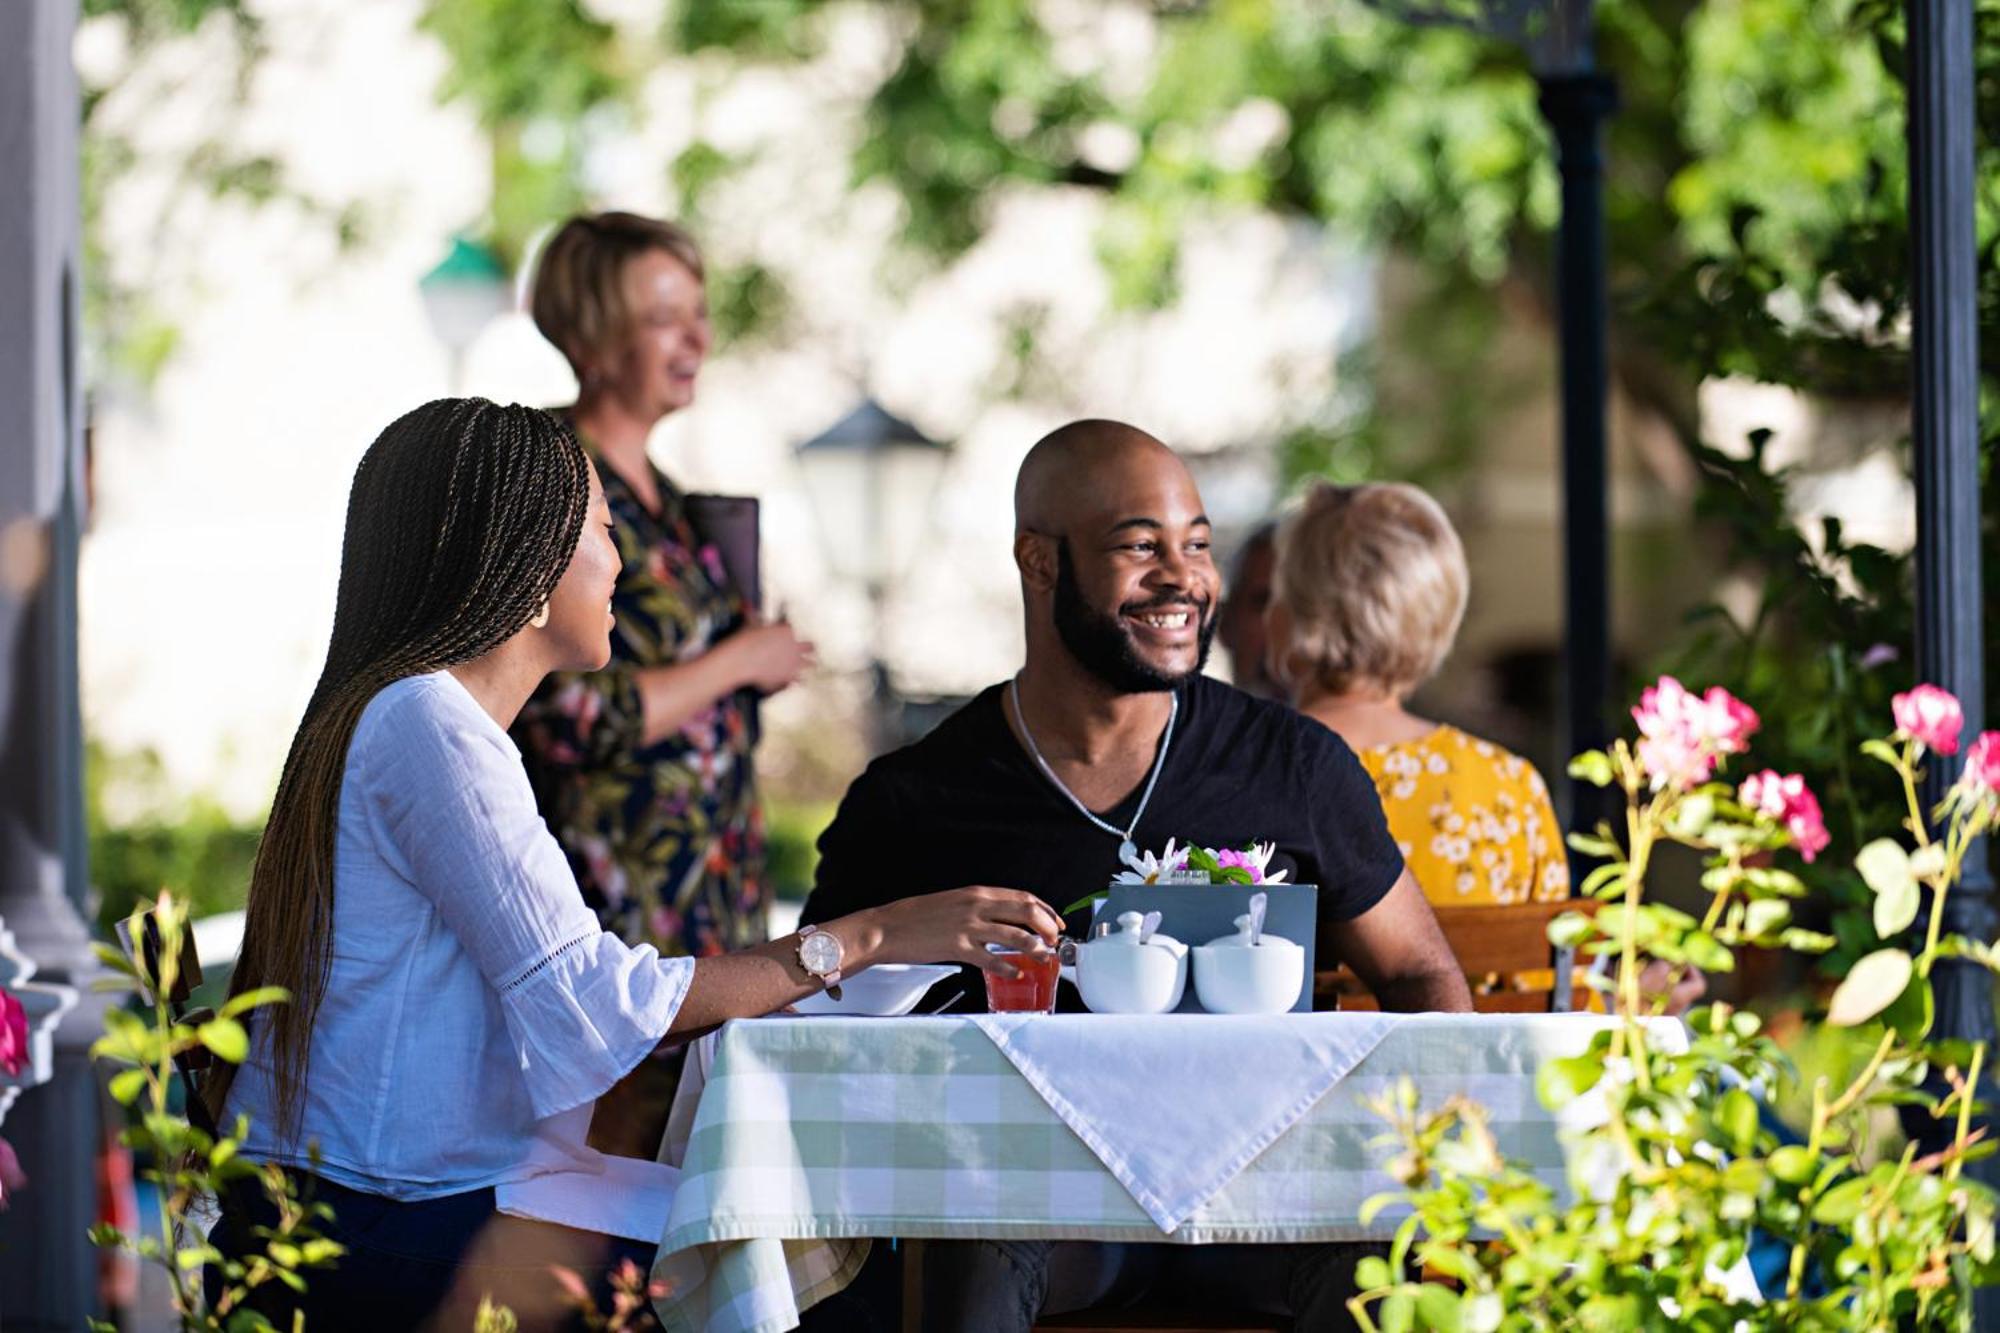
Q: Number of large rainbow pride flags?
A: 0